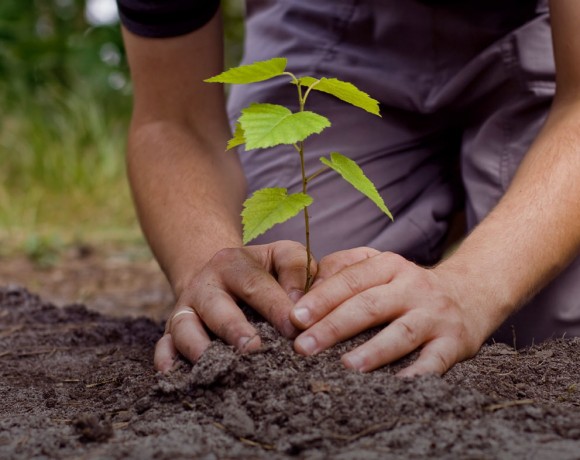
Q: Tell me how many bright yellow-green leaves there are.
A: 6